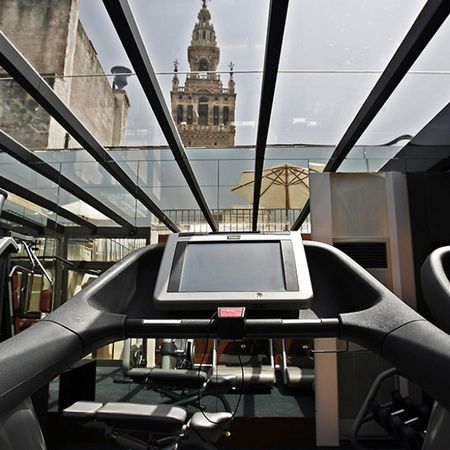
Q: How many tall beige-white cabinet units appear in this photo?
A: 1